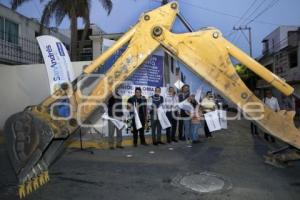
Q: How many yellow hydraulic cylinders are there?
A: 2